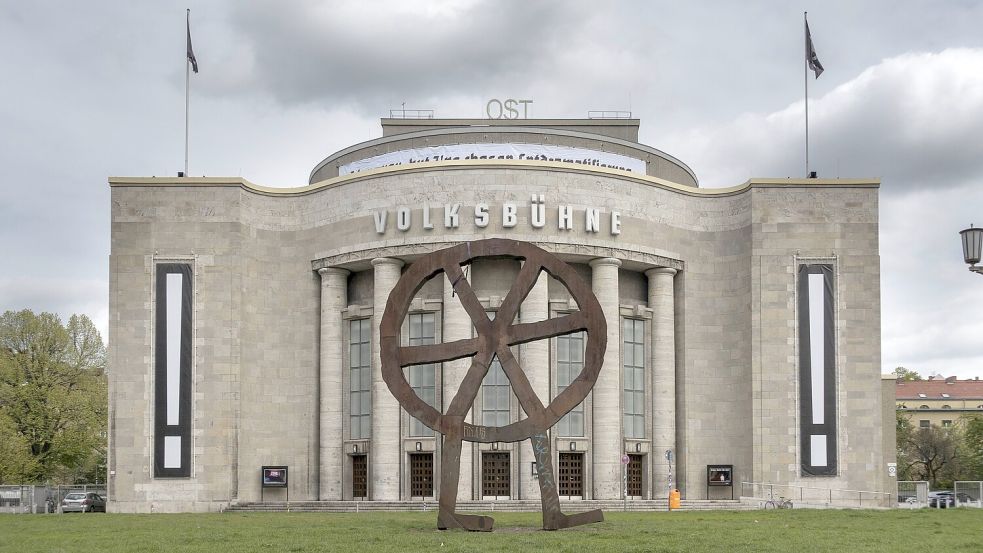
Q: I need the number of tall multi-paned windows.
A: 5